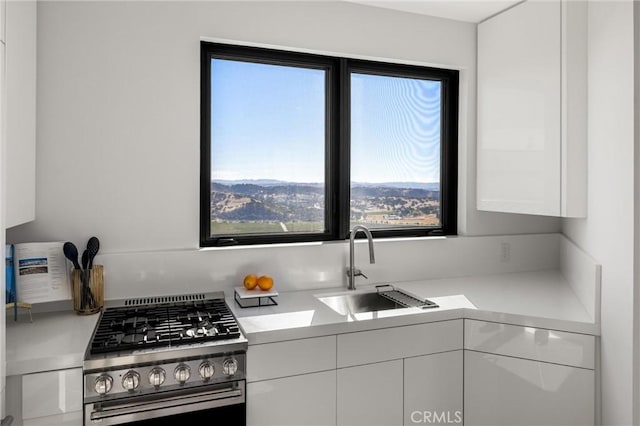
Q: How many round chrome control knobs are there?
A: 6